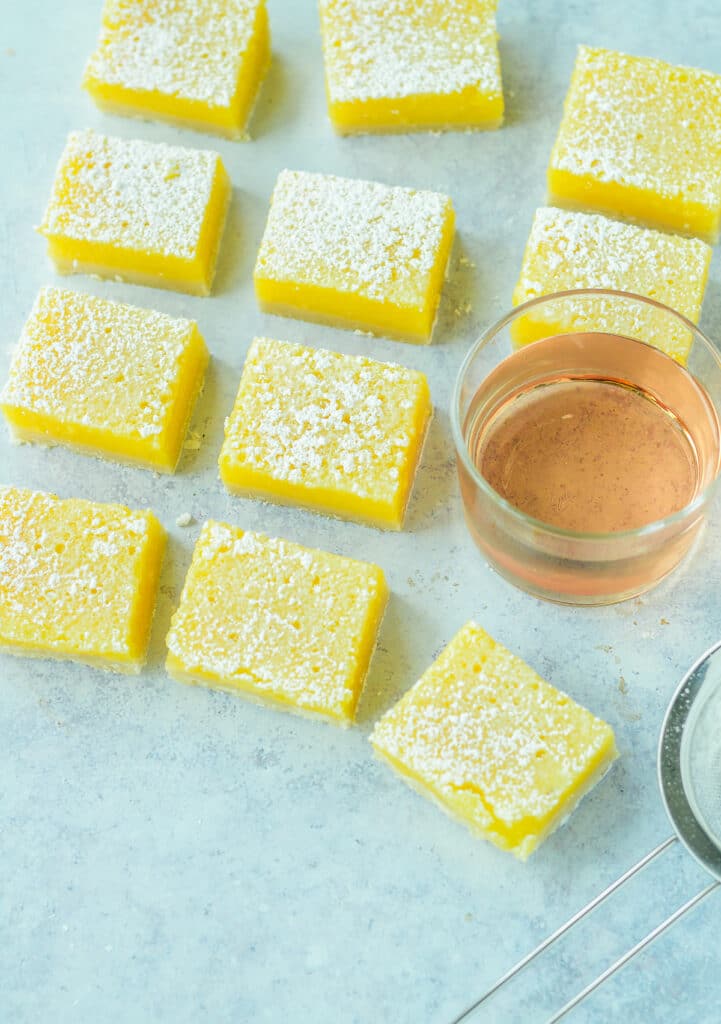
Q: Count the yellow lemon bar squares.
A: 11